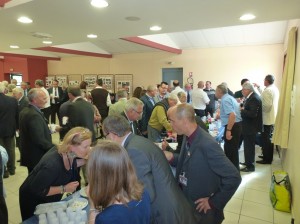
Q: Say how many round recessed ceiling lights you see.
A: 7